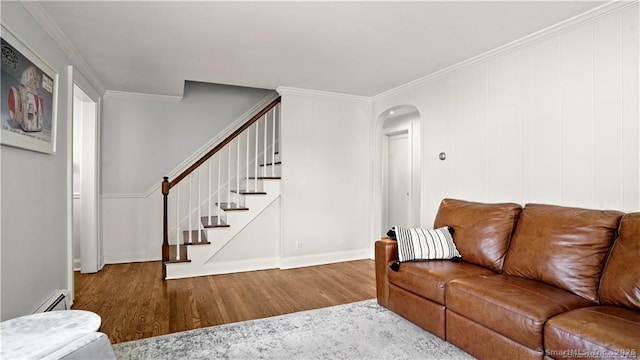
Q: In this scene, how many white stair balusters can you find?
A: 11